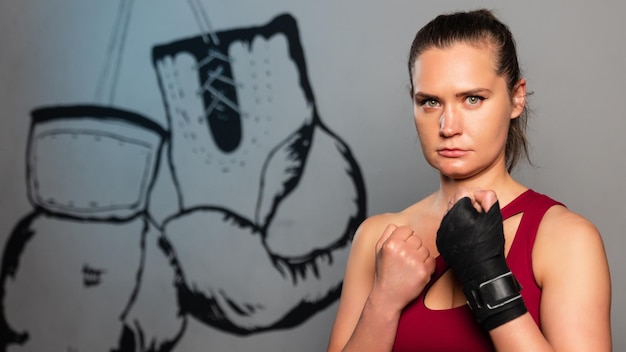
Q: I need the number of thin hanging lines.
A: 4